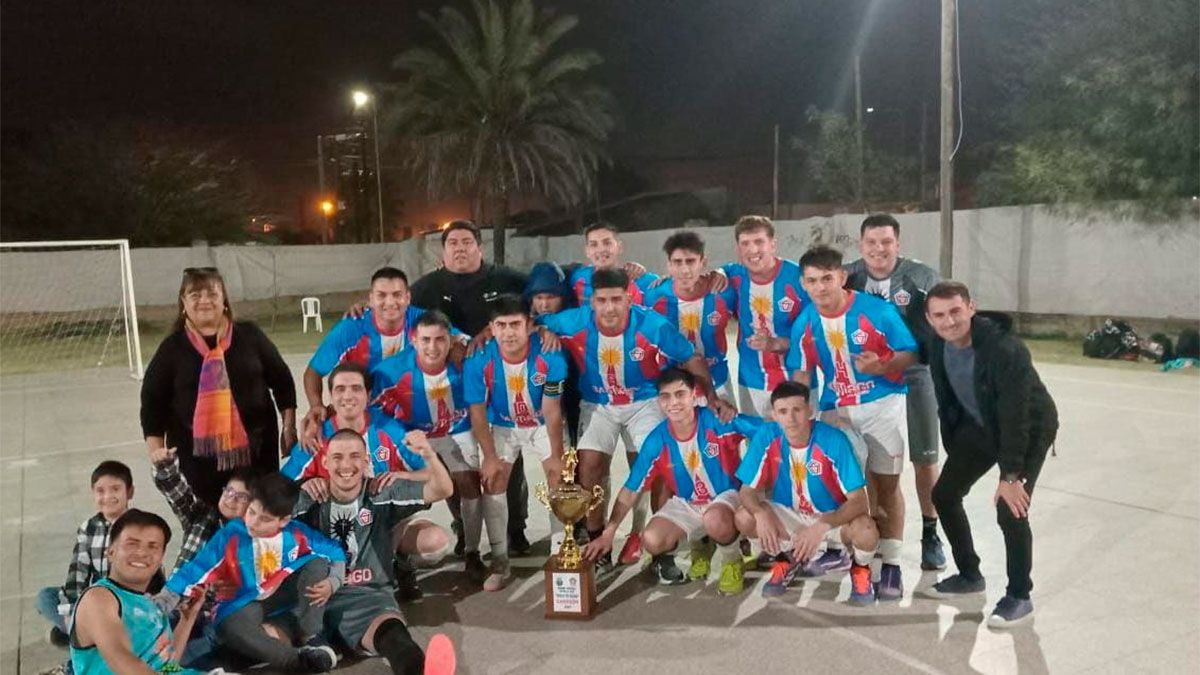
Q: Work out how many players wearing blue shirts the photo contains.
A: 11